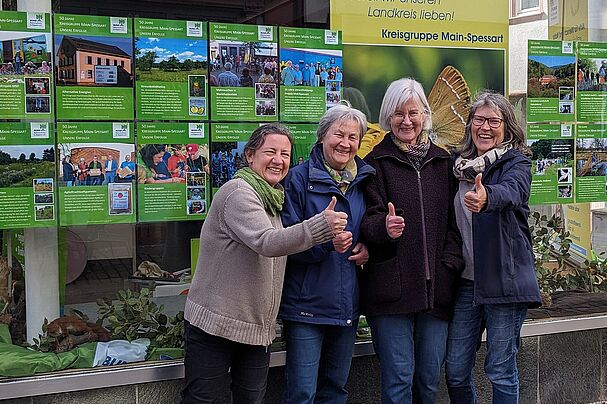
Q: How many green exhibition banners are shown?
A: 14